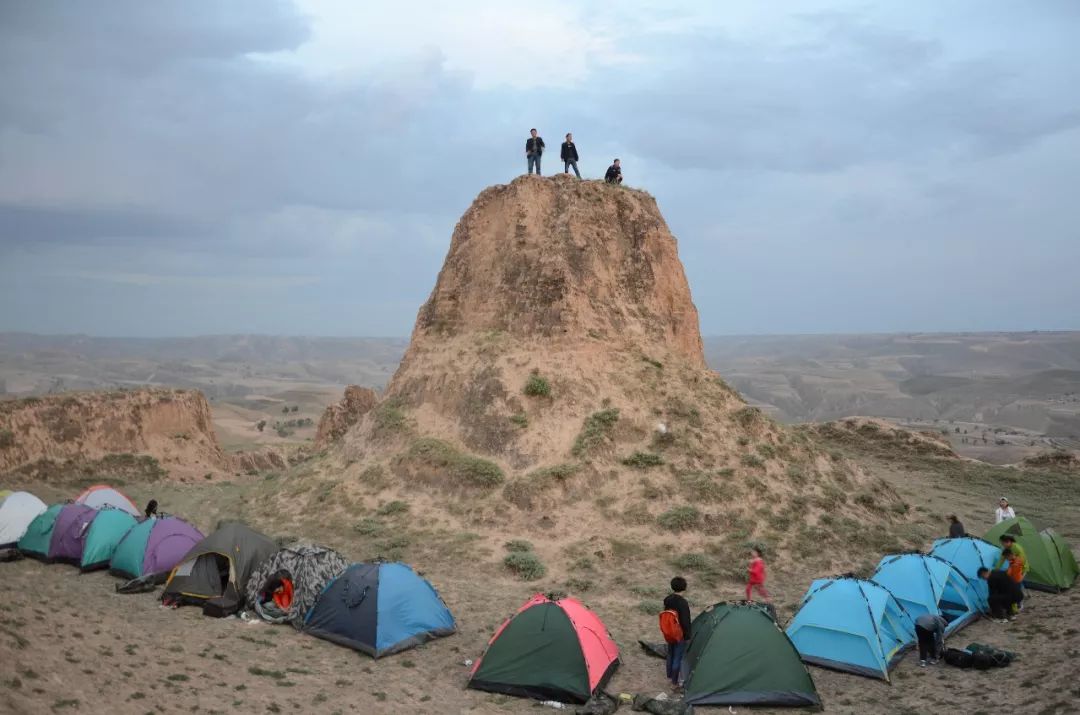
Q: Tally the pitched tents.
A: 14